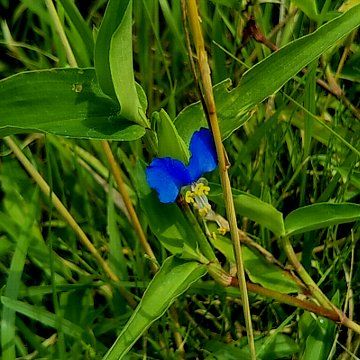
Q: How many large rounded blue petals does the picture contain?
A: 2